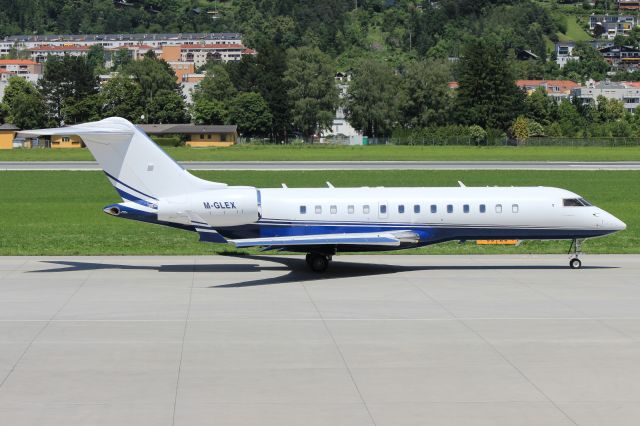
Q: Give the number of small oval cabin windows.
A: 14